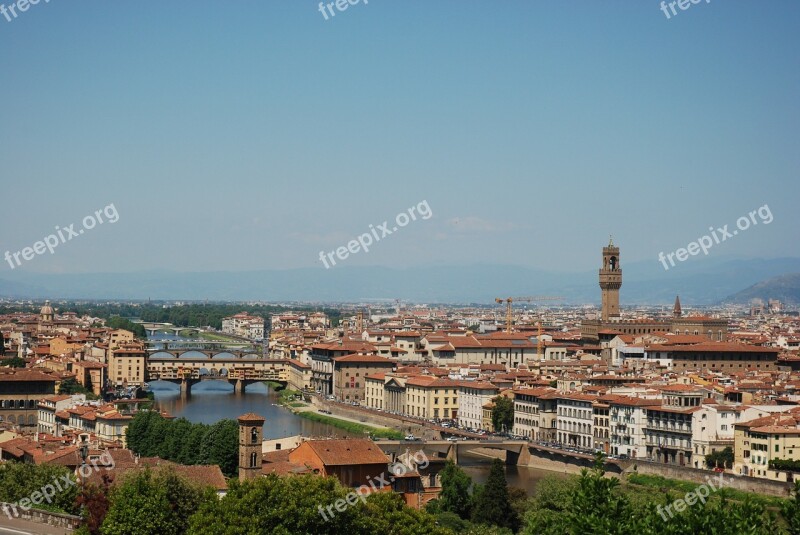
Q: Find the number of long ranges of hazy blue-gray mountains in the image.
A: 1